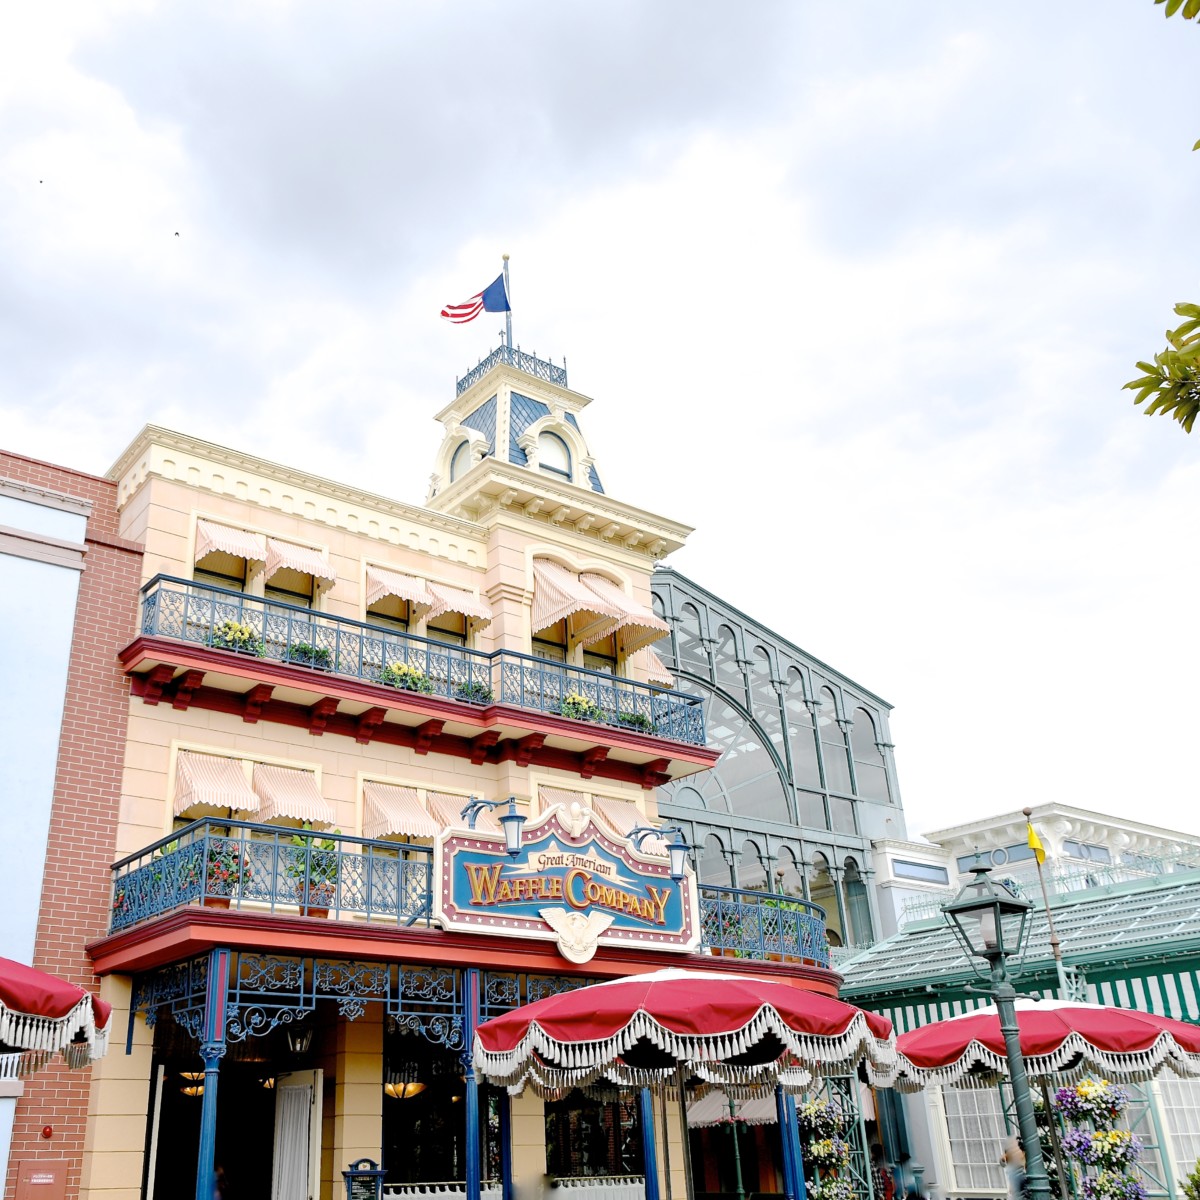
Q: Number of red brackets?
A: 10